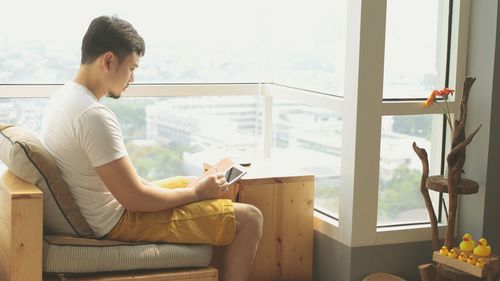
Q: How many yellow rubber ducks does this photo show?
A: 7